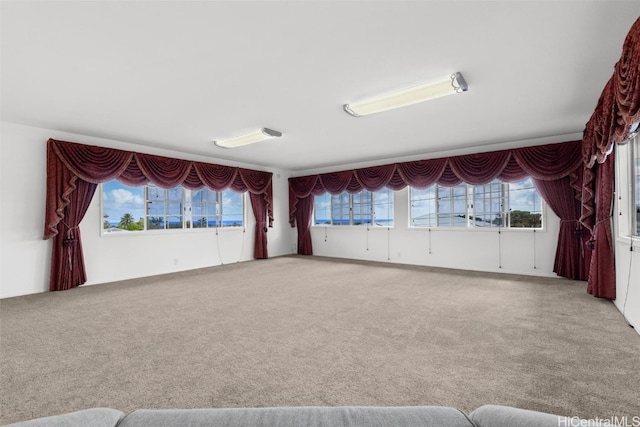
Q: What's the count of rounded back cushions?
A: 3